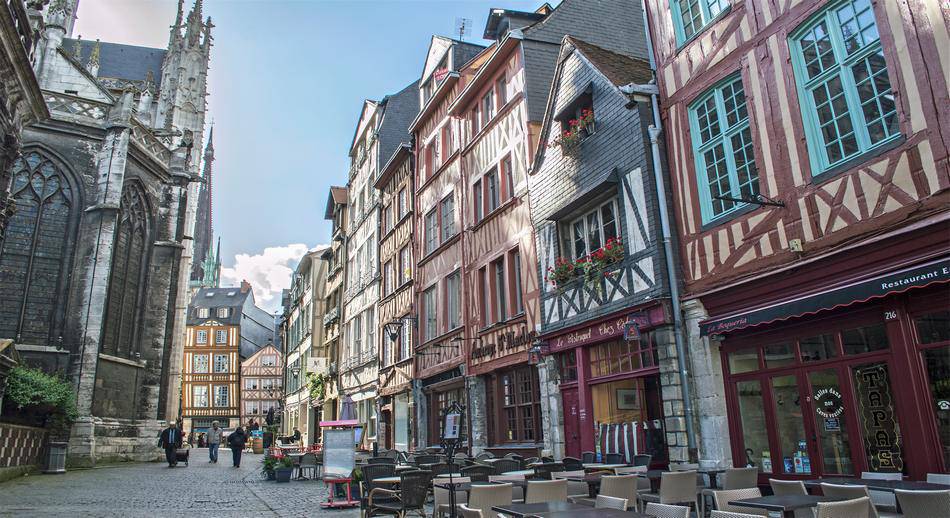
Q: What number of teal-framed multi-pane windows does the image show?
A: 3